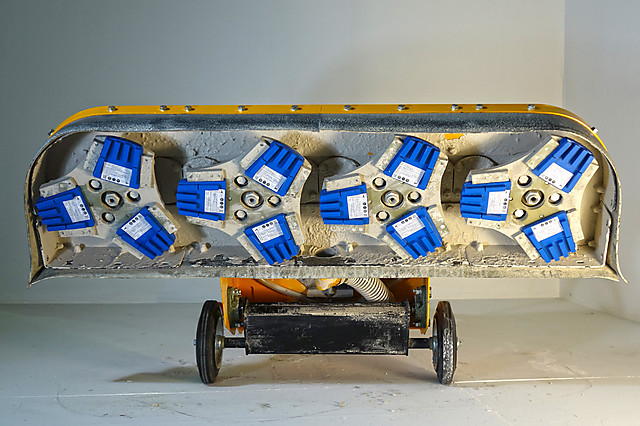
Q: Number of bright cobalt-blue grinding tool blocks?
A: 12